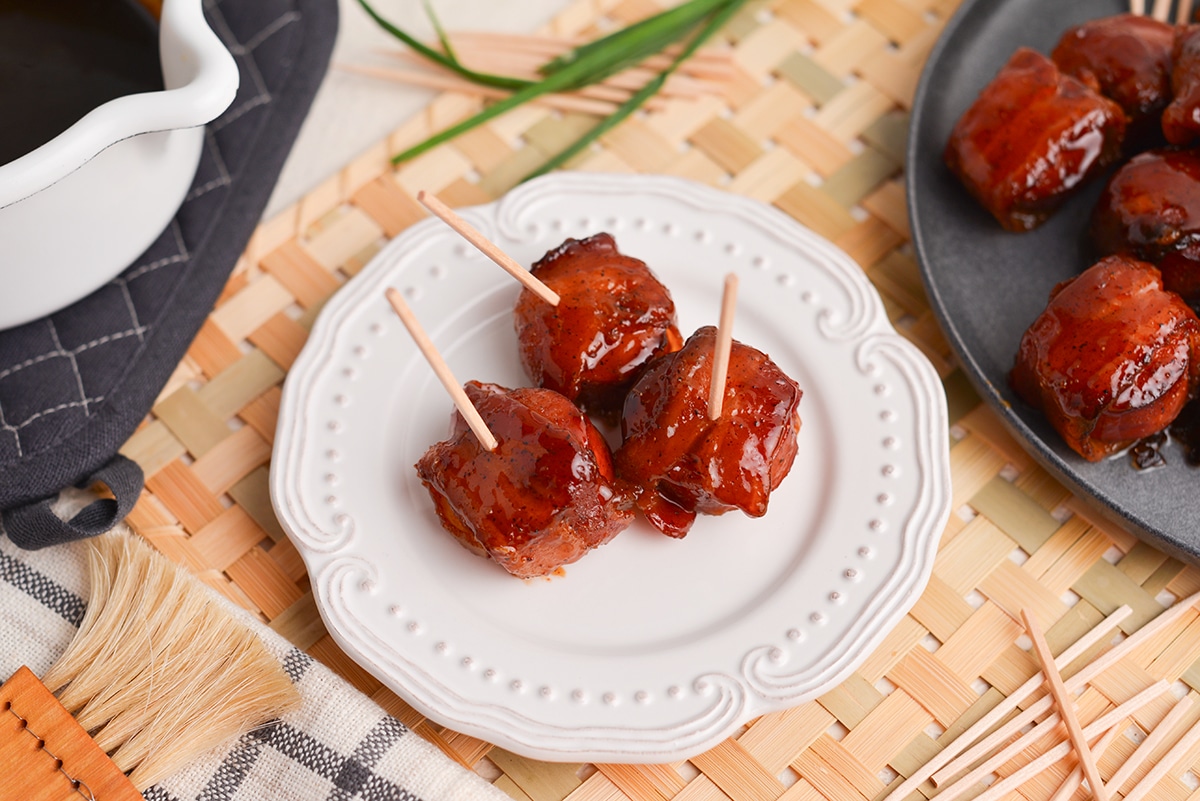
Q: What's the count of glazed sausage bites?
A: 8